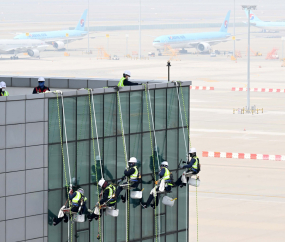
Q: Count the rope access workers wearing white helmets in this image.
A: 5